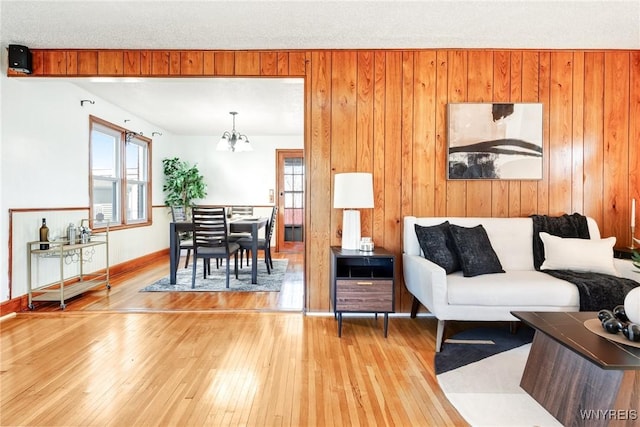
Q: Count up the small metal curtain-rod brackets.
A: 3